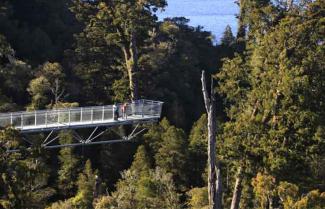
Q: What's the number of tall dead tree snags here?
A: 1